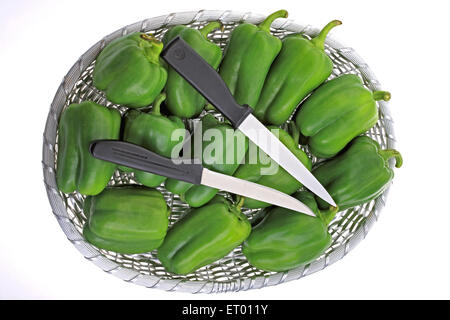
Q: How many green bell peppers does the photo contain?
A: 13